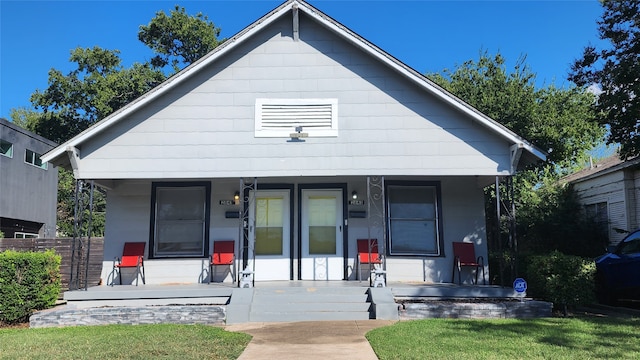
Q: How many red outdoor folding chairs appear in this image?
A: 4